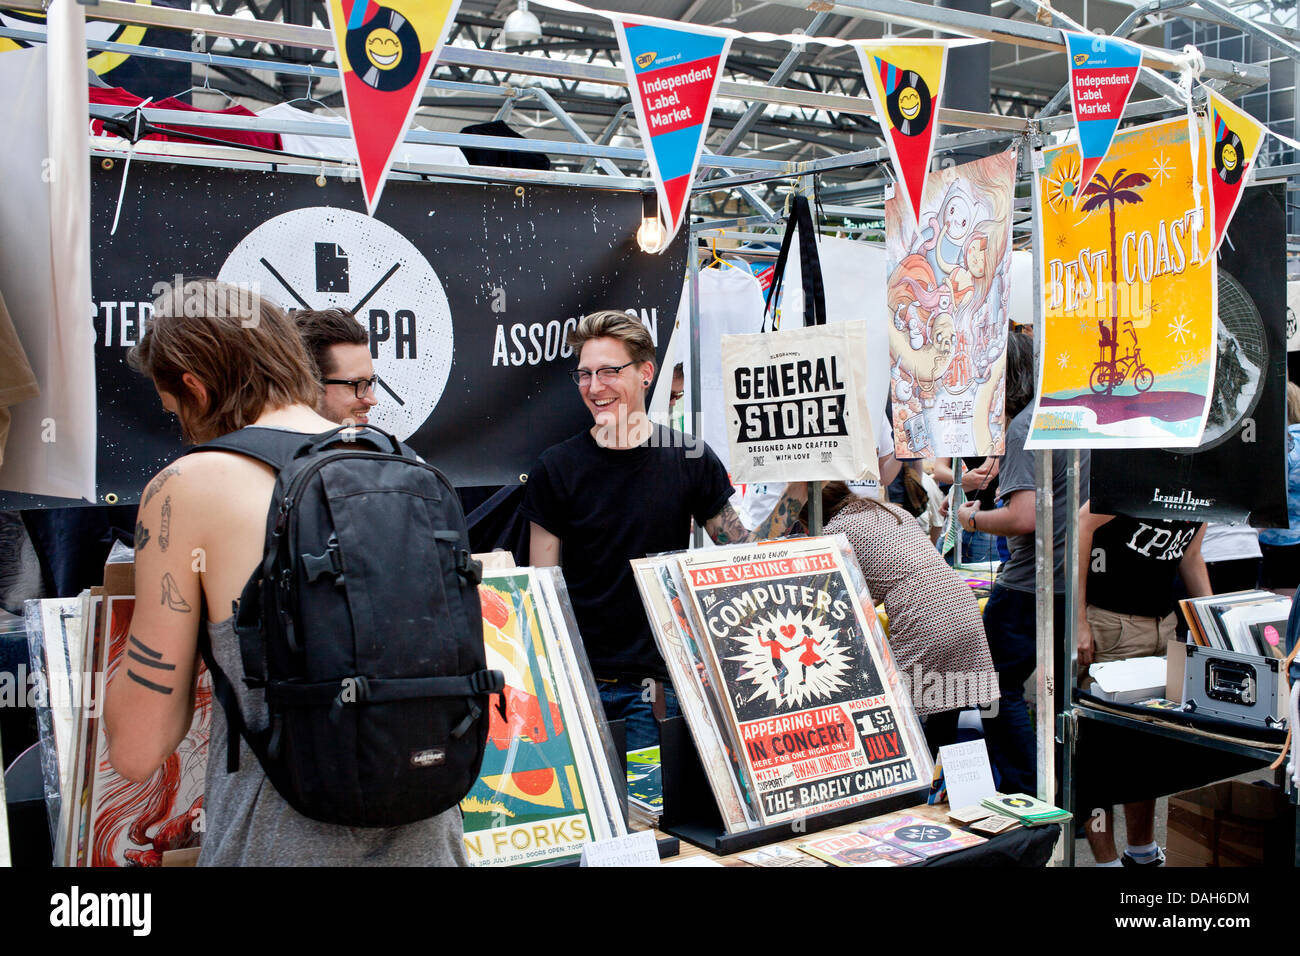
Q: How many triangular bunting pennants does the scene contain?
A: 5